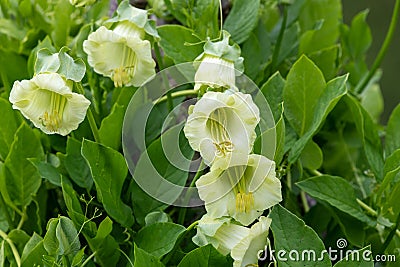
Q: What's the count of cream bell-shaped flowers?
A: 6